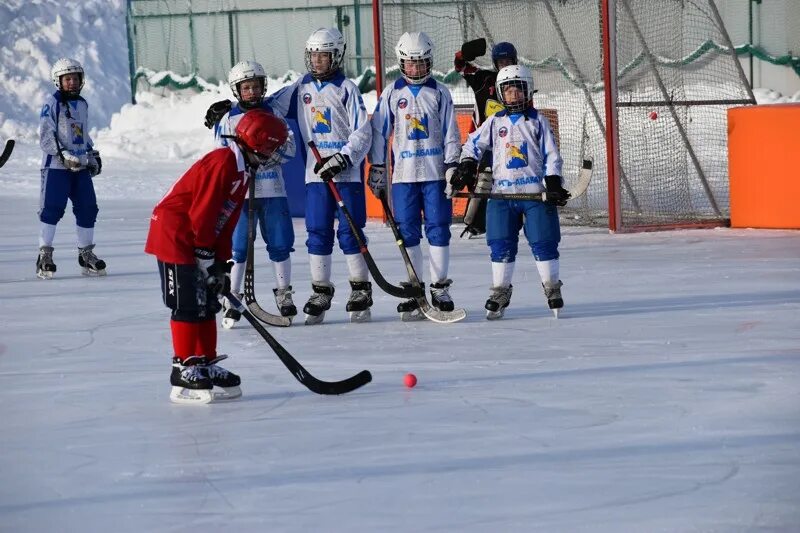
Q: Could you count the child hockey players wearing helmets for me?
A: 7